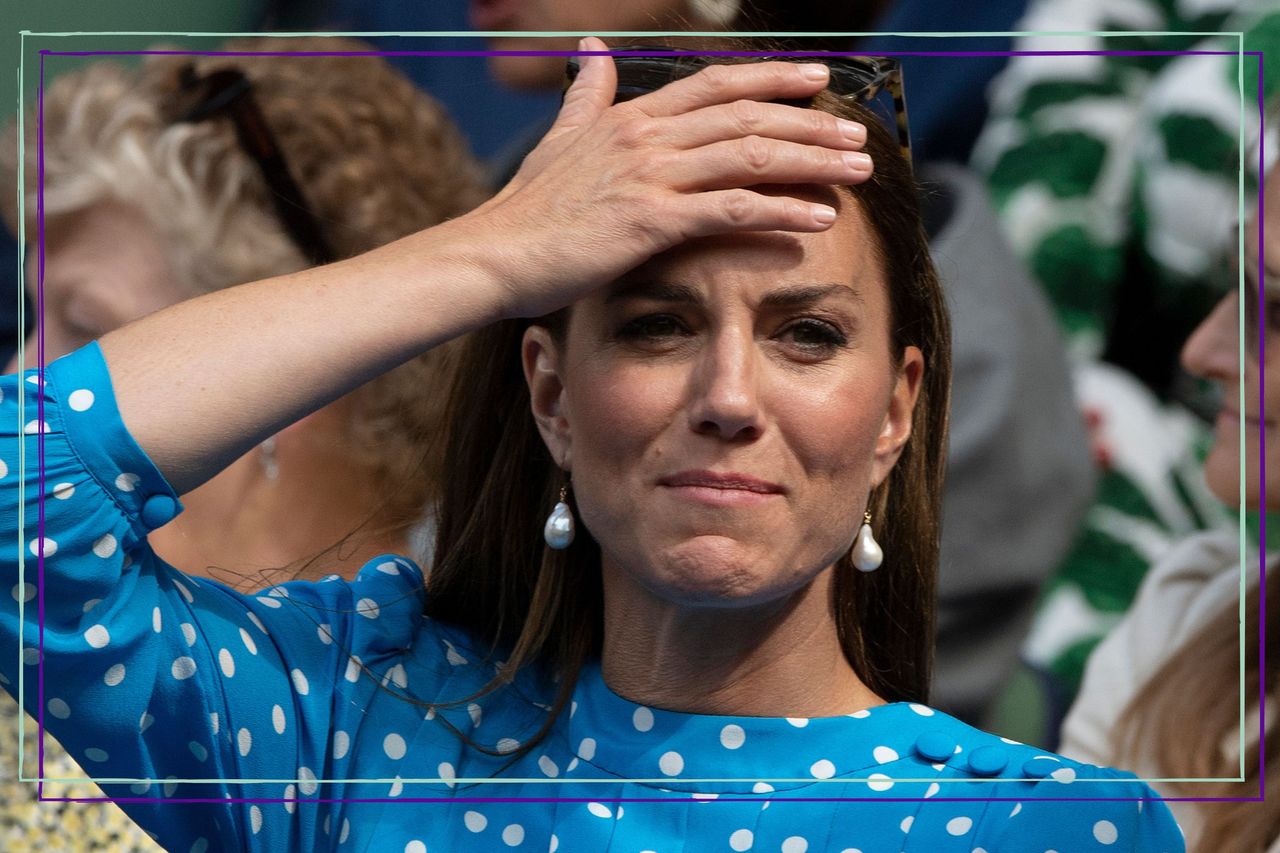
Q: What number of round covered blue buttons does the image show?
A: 4